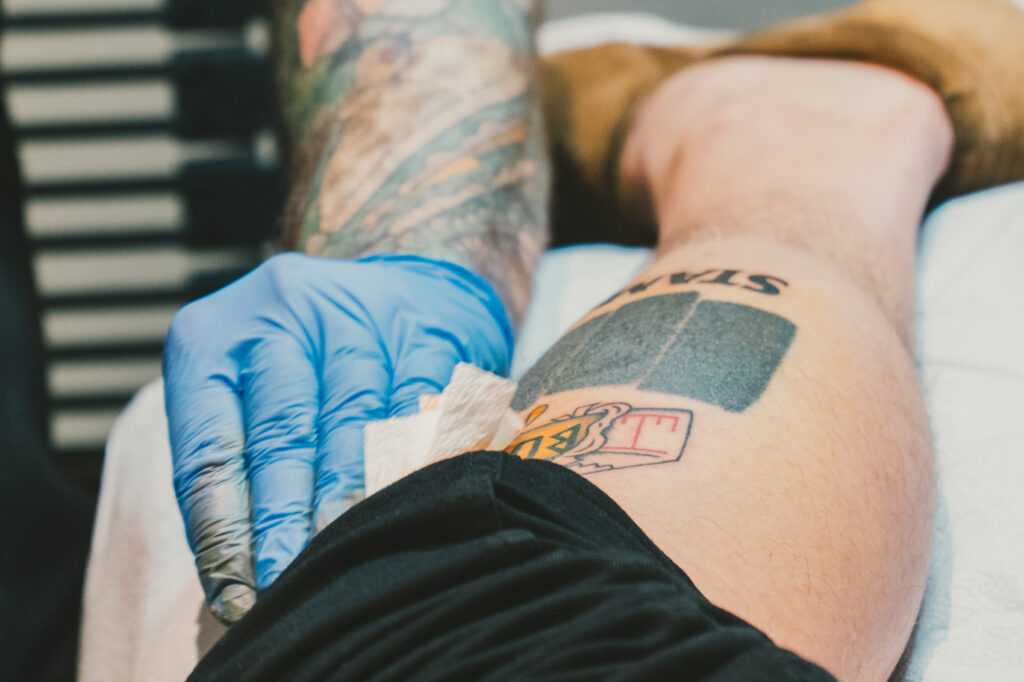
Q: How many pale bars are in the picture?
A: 9